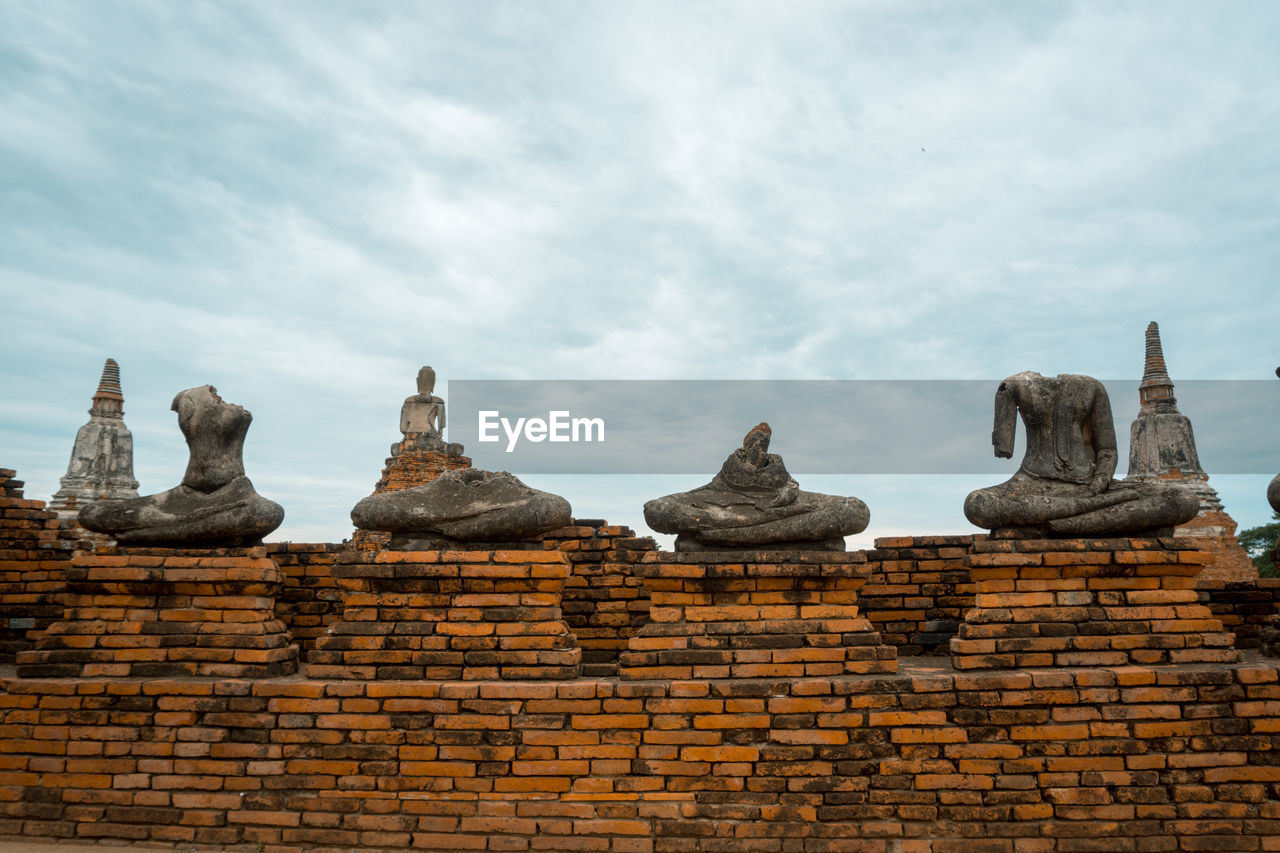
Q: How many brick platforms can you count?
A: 4